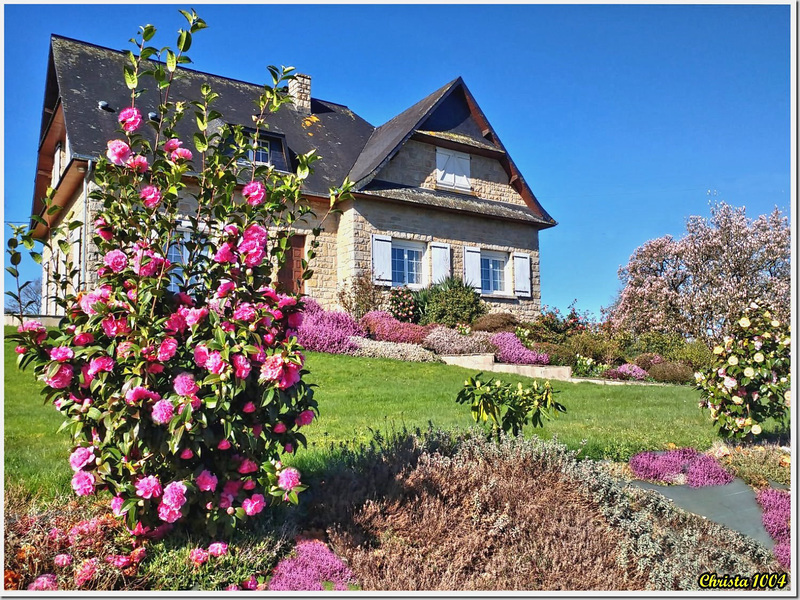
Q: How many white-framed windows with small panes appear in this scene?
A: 4